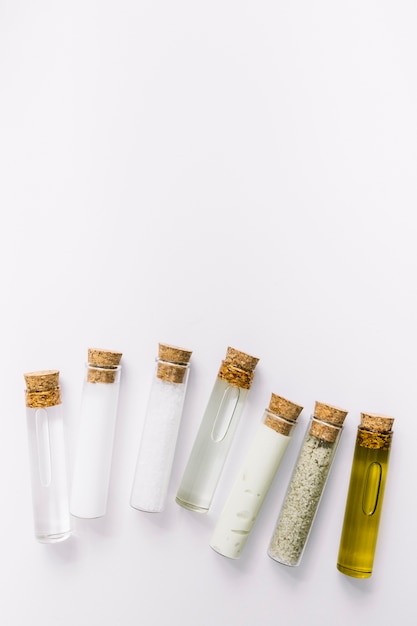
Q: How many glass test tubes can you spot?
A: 7